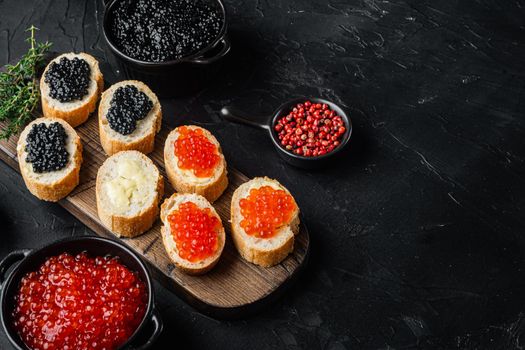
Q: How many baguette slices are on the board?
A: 7